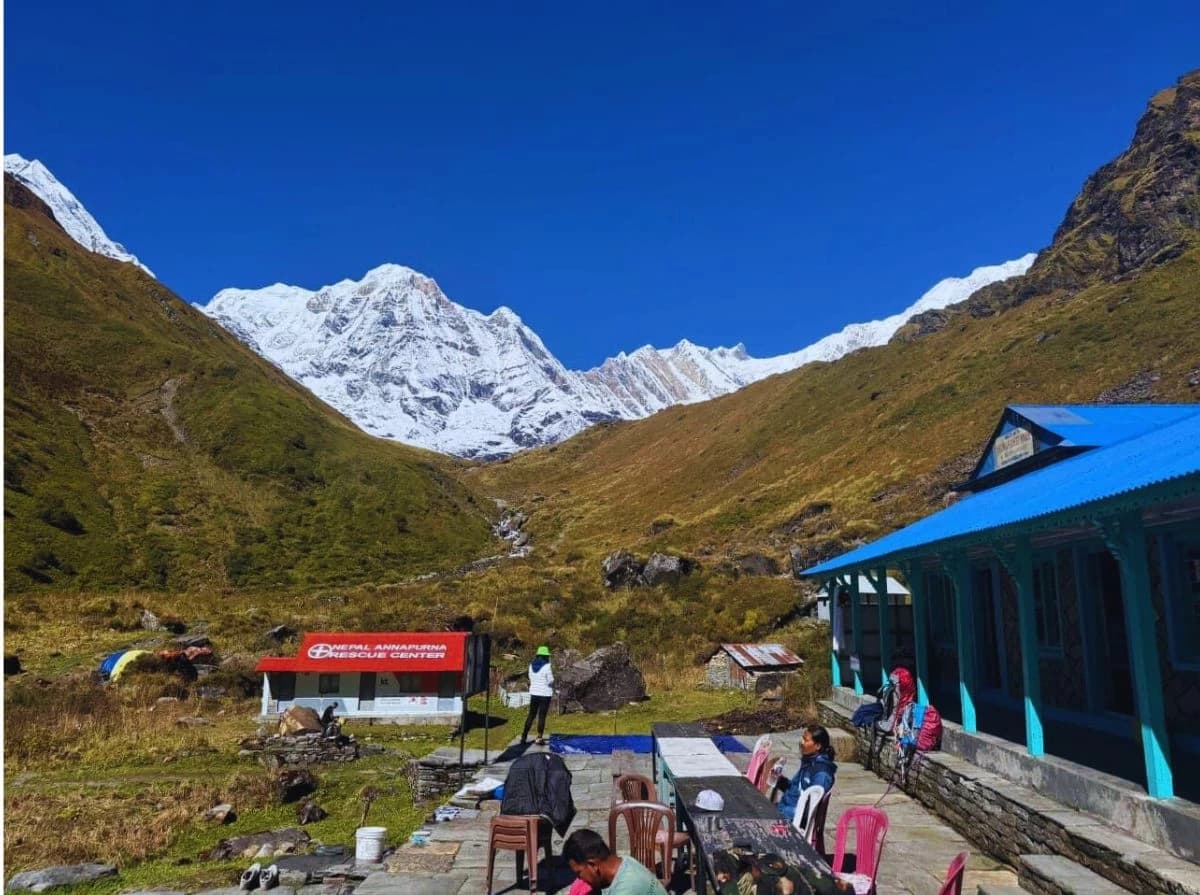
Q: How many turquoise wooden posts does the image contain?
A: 7